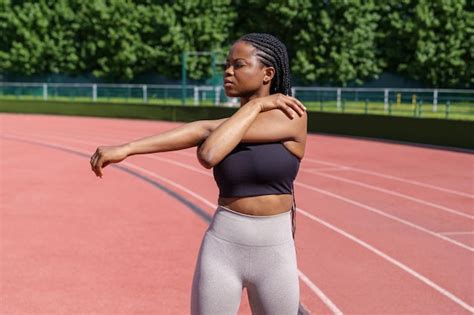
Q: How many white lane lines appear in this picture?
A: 5